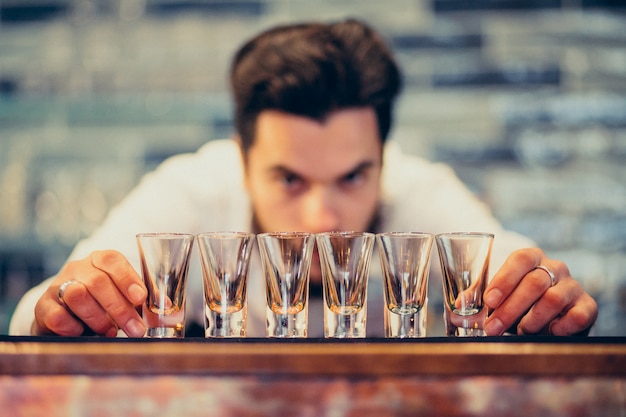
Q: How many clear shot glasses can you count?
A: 6